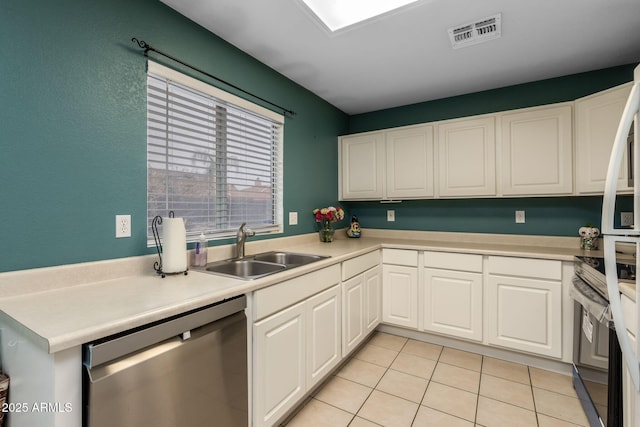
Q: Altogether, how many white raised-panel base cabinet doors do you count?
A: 7